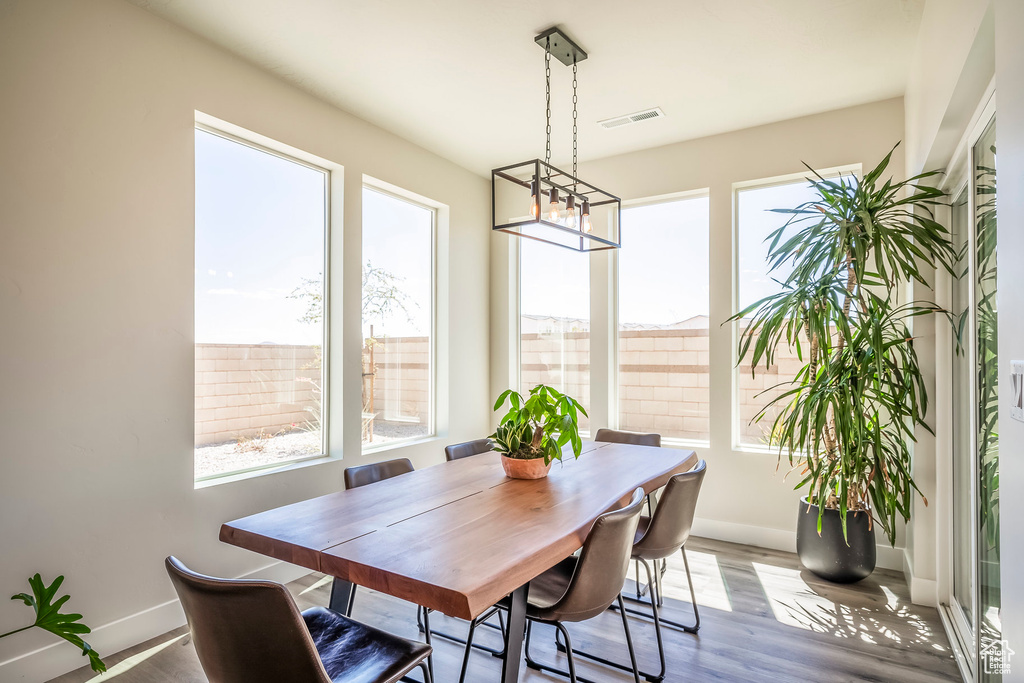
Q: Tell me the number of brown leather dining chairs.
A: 6